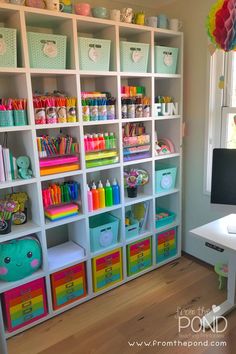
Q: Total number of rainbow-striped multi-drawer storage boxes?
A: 5